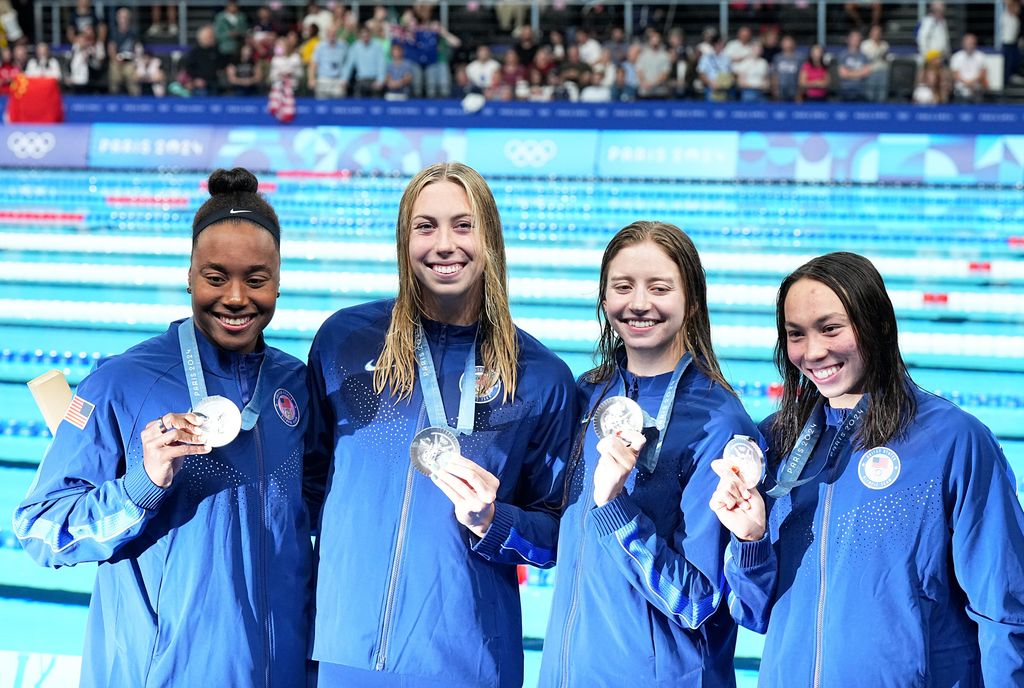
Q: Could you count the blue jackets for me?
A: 4